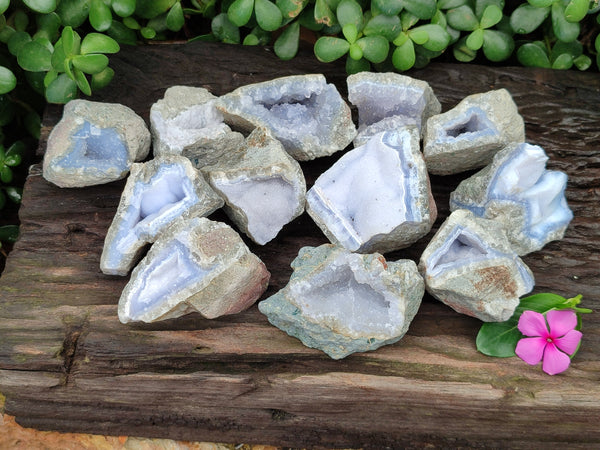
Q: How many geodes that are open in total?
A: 12